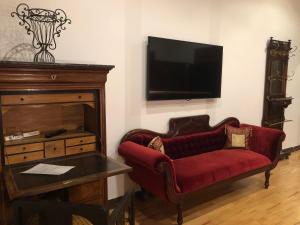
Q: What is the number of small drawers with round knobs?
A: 5